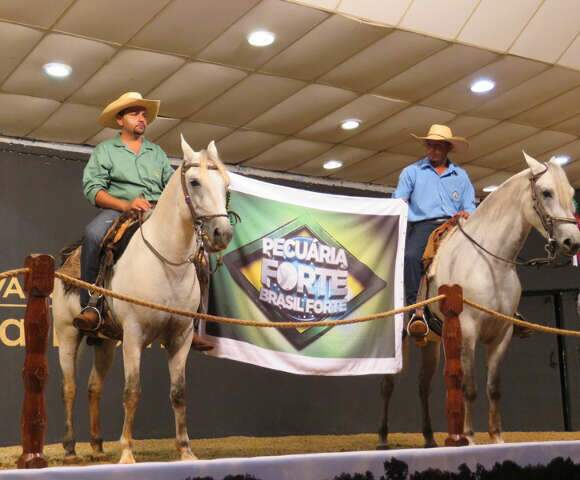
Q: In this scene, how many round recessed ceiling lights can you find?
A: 7